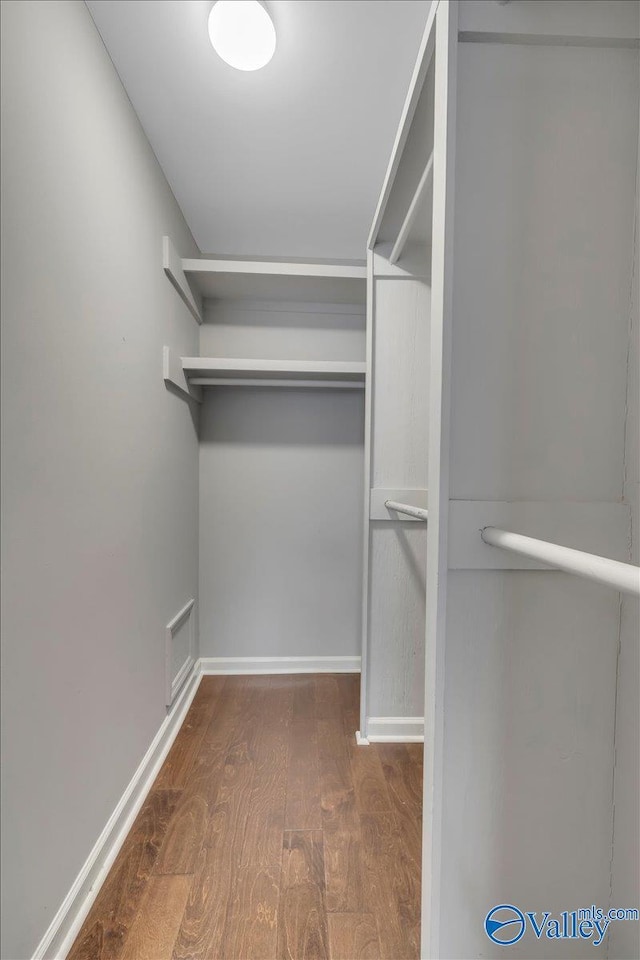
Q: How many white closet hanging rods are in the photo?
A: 4